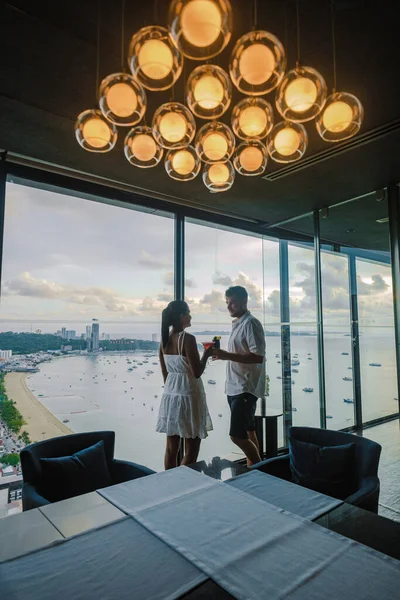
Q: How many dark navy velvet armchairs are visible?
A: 2